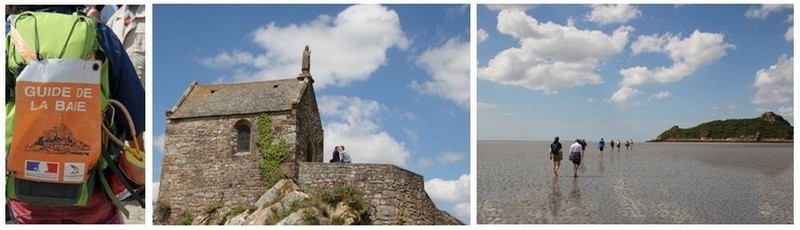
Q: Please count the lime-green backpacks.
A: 1